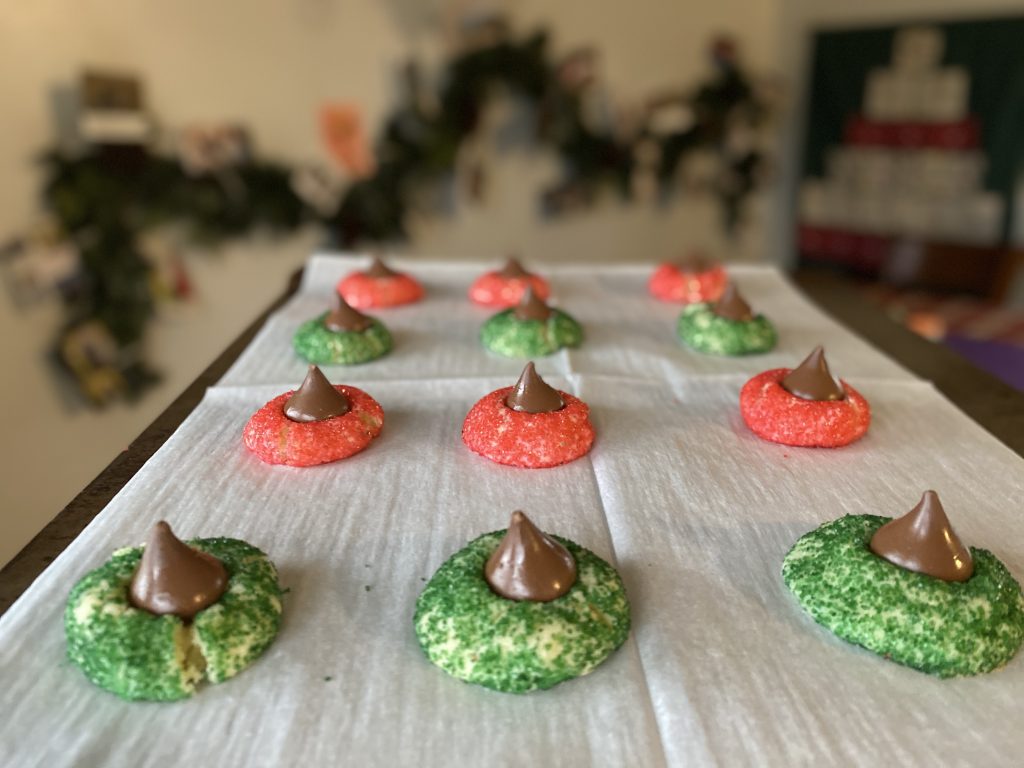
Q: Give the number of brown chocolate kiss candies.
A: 12